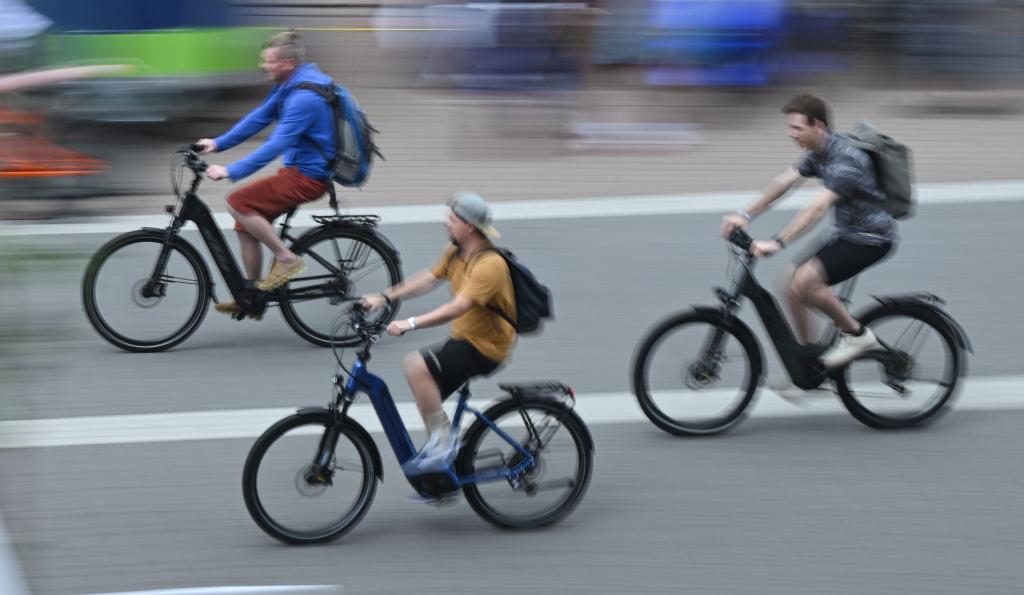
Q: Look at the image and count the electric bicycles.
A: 3